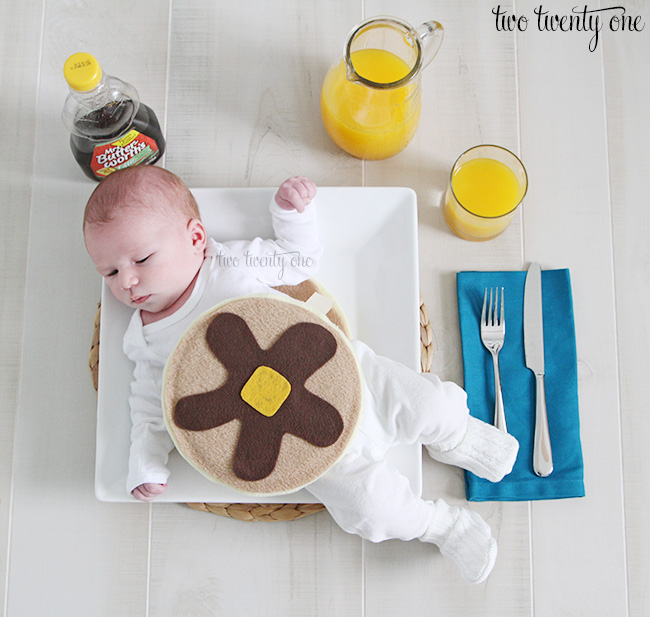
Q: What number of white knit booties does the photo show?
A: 2